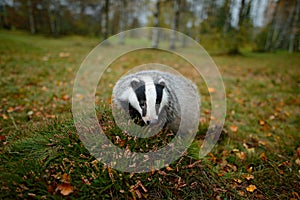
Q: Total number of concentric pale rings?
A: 2